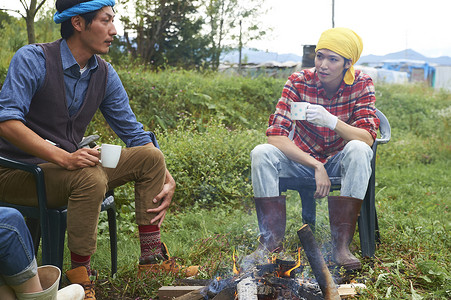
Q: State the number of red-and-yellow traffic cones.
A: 0